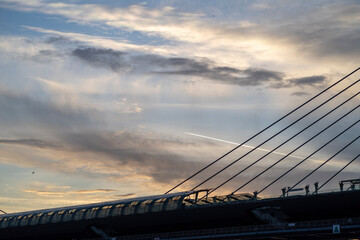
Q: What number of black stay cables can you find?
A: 7